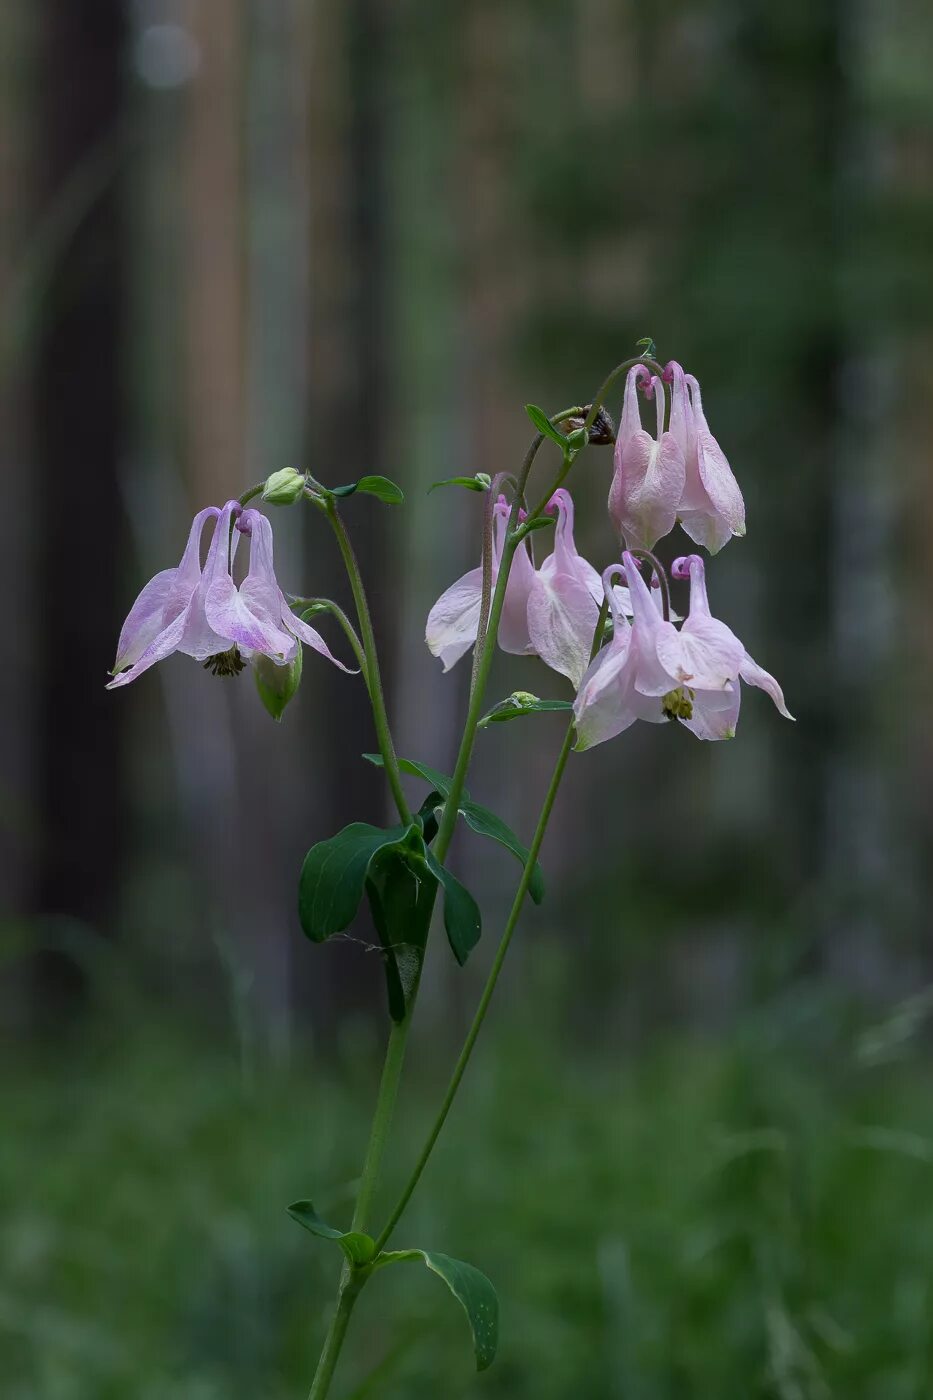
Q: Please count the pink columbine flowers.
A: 4